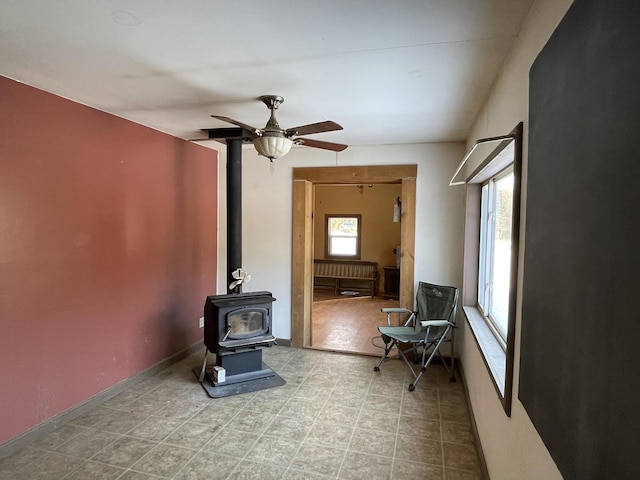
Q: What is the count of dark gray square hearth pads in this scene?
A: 1